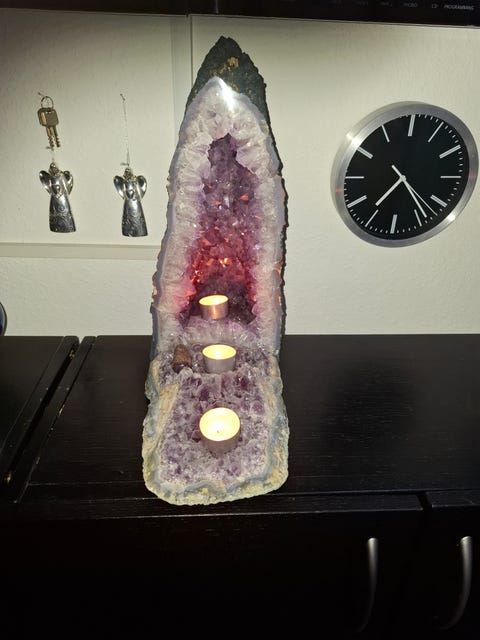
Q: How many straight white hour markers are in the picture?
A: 12